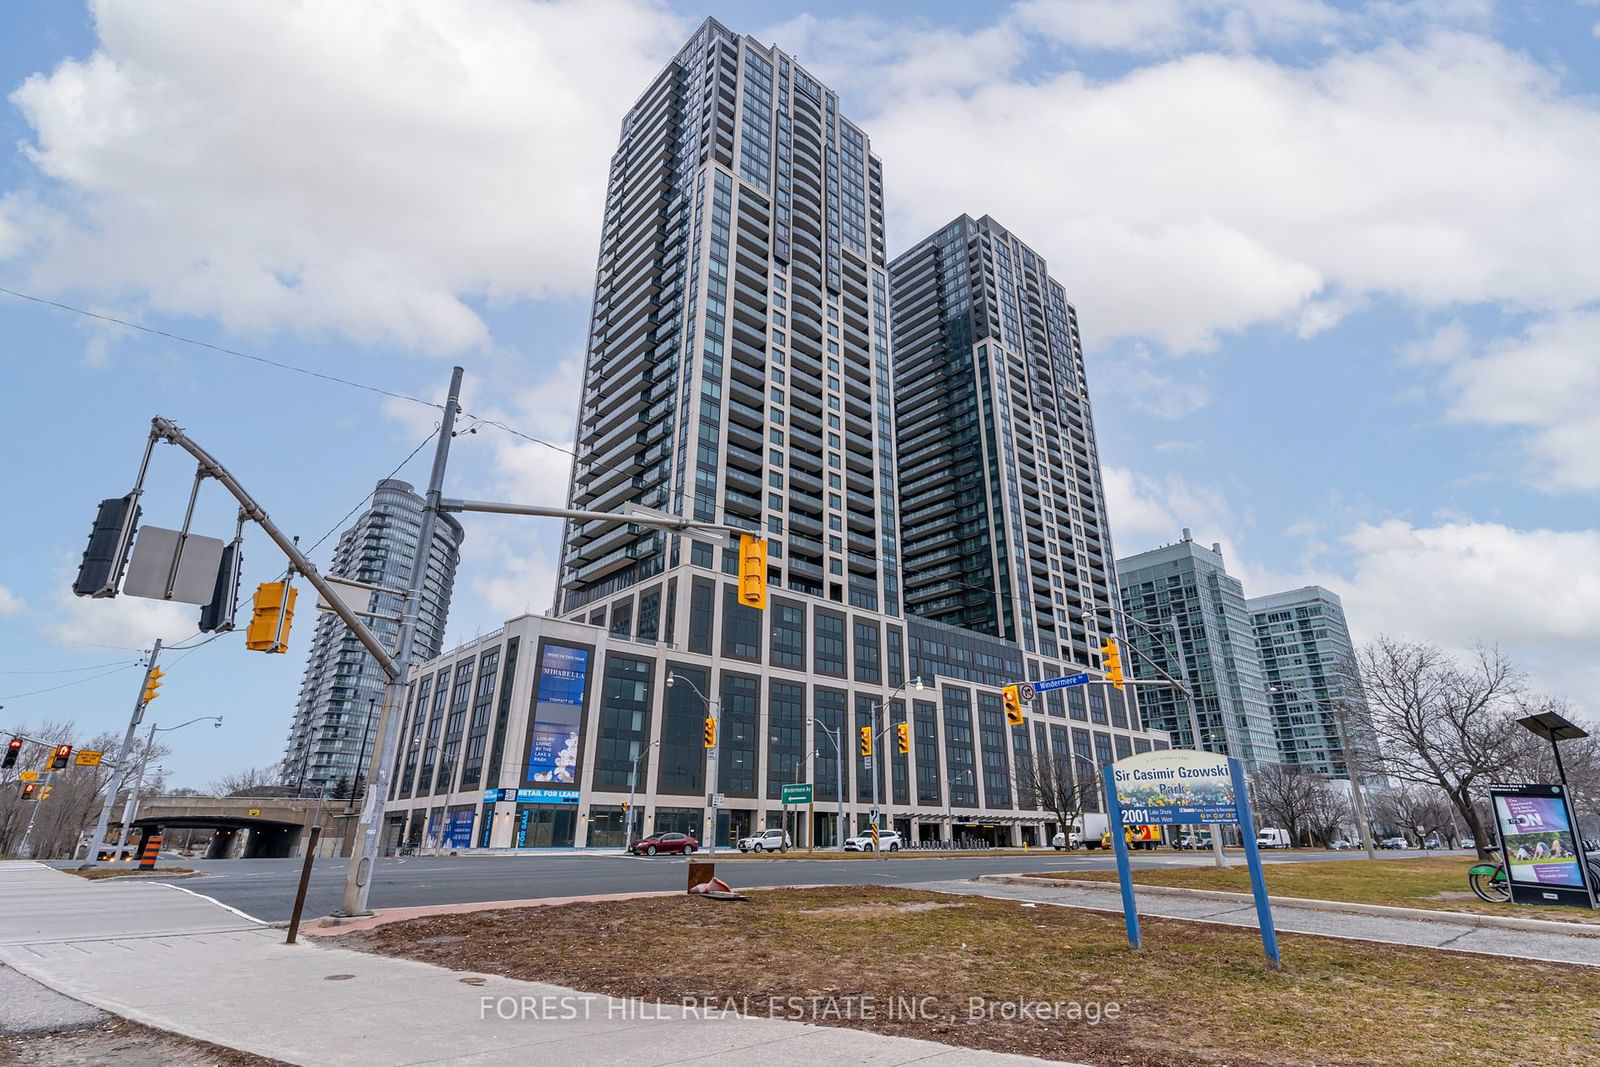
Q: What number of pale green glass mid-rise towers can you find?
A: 2